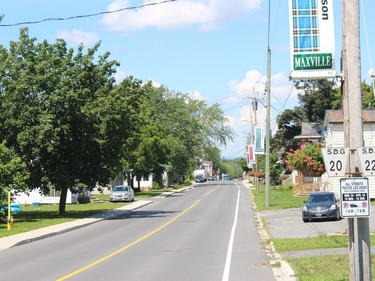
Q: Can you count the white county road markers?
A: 2